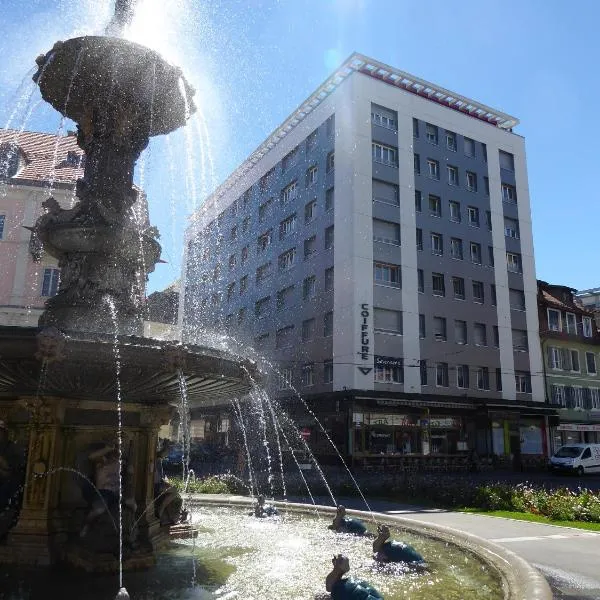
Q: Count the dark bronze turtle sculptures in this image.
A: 4